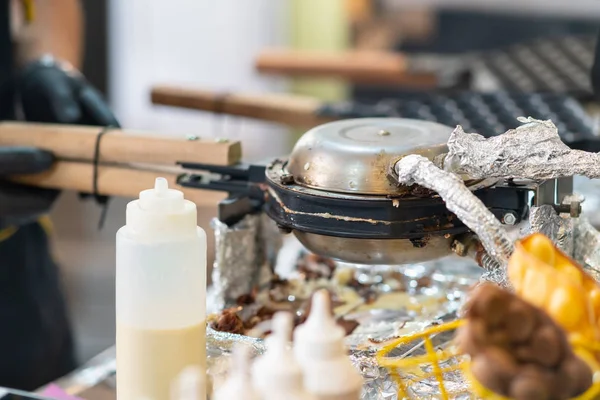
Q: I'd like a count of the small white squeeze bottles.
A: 4